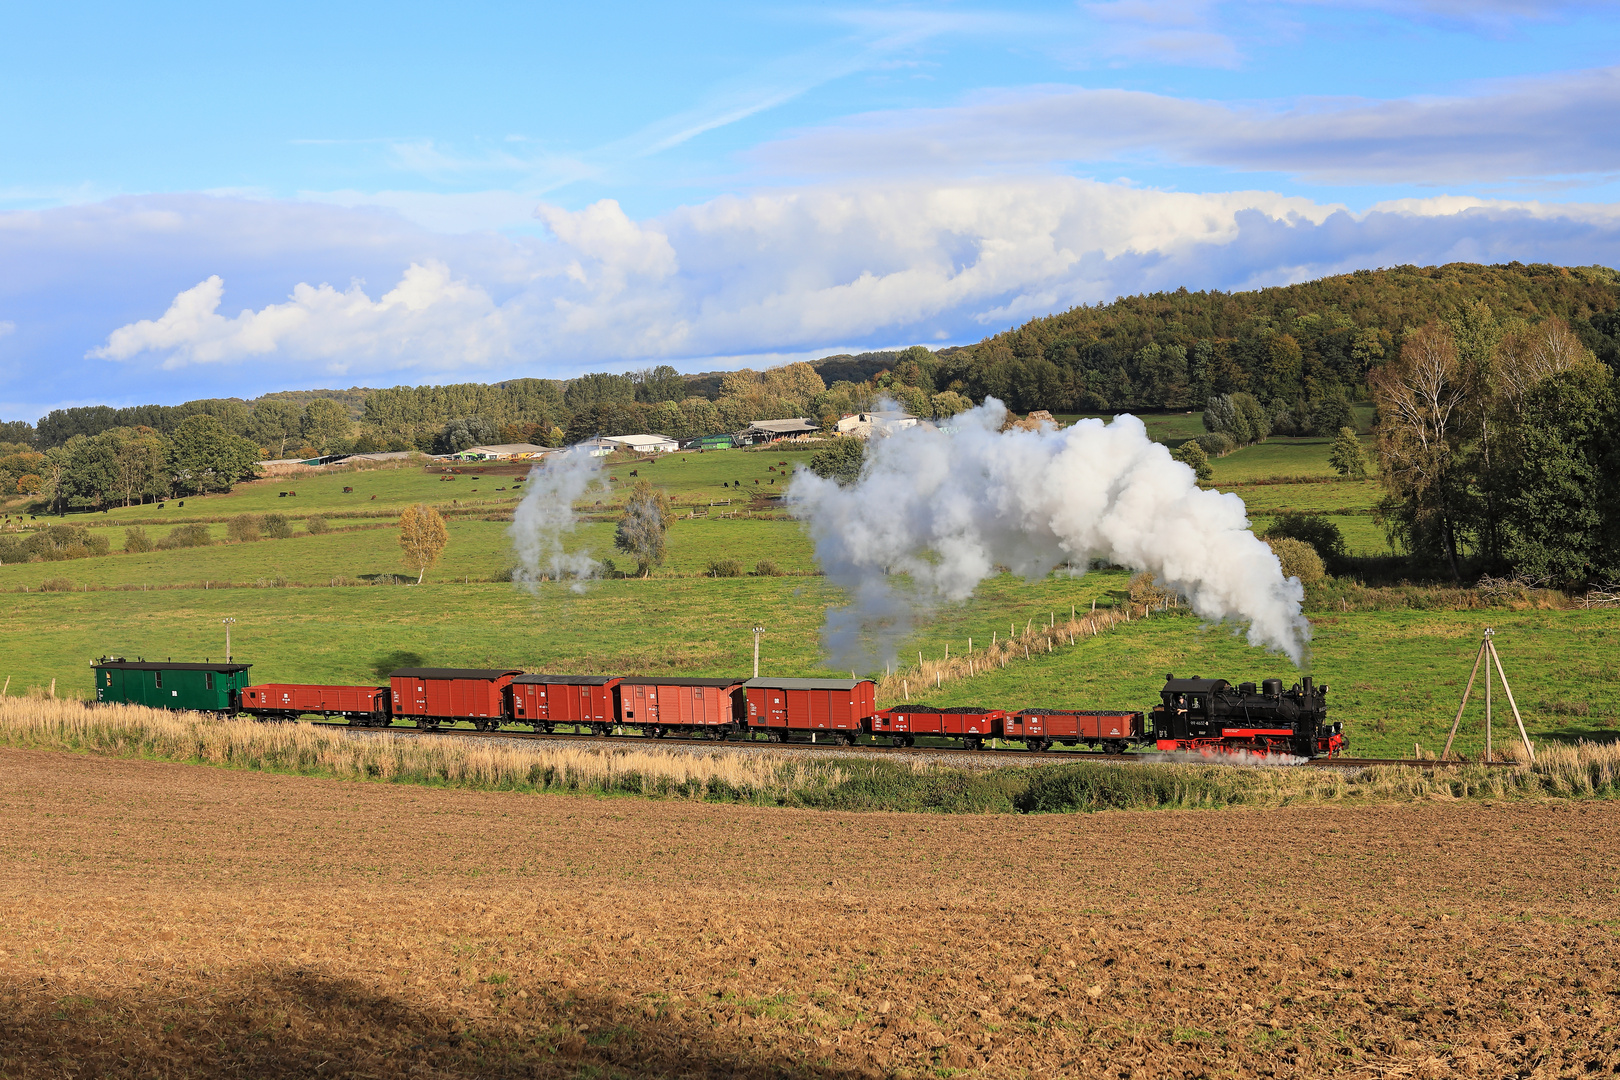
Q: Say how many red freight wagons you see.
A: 7